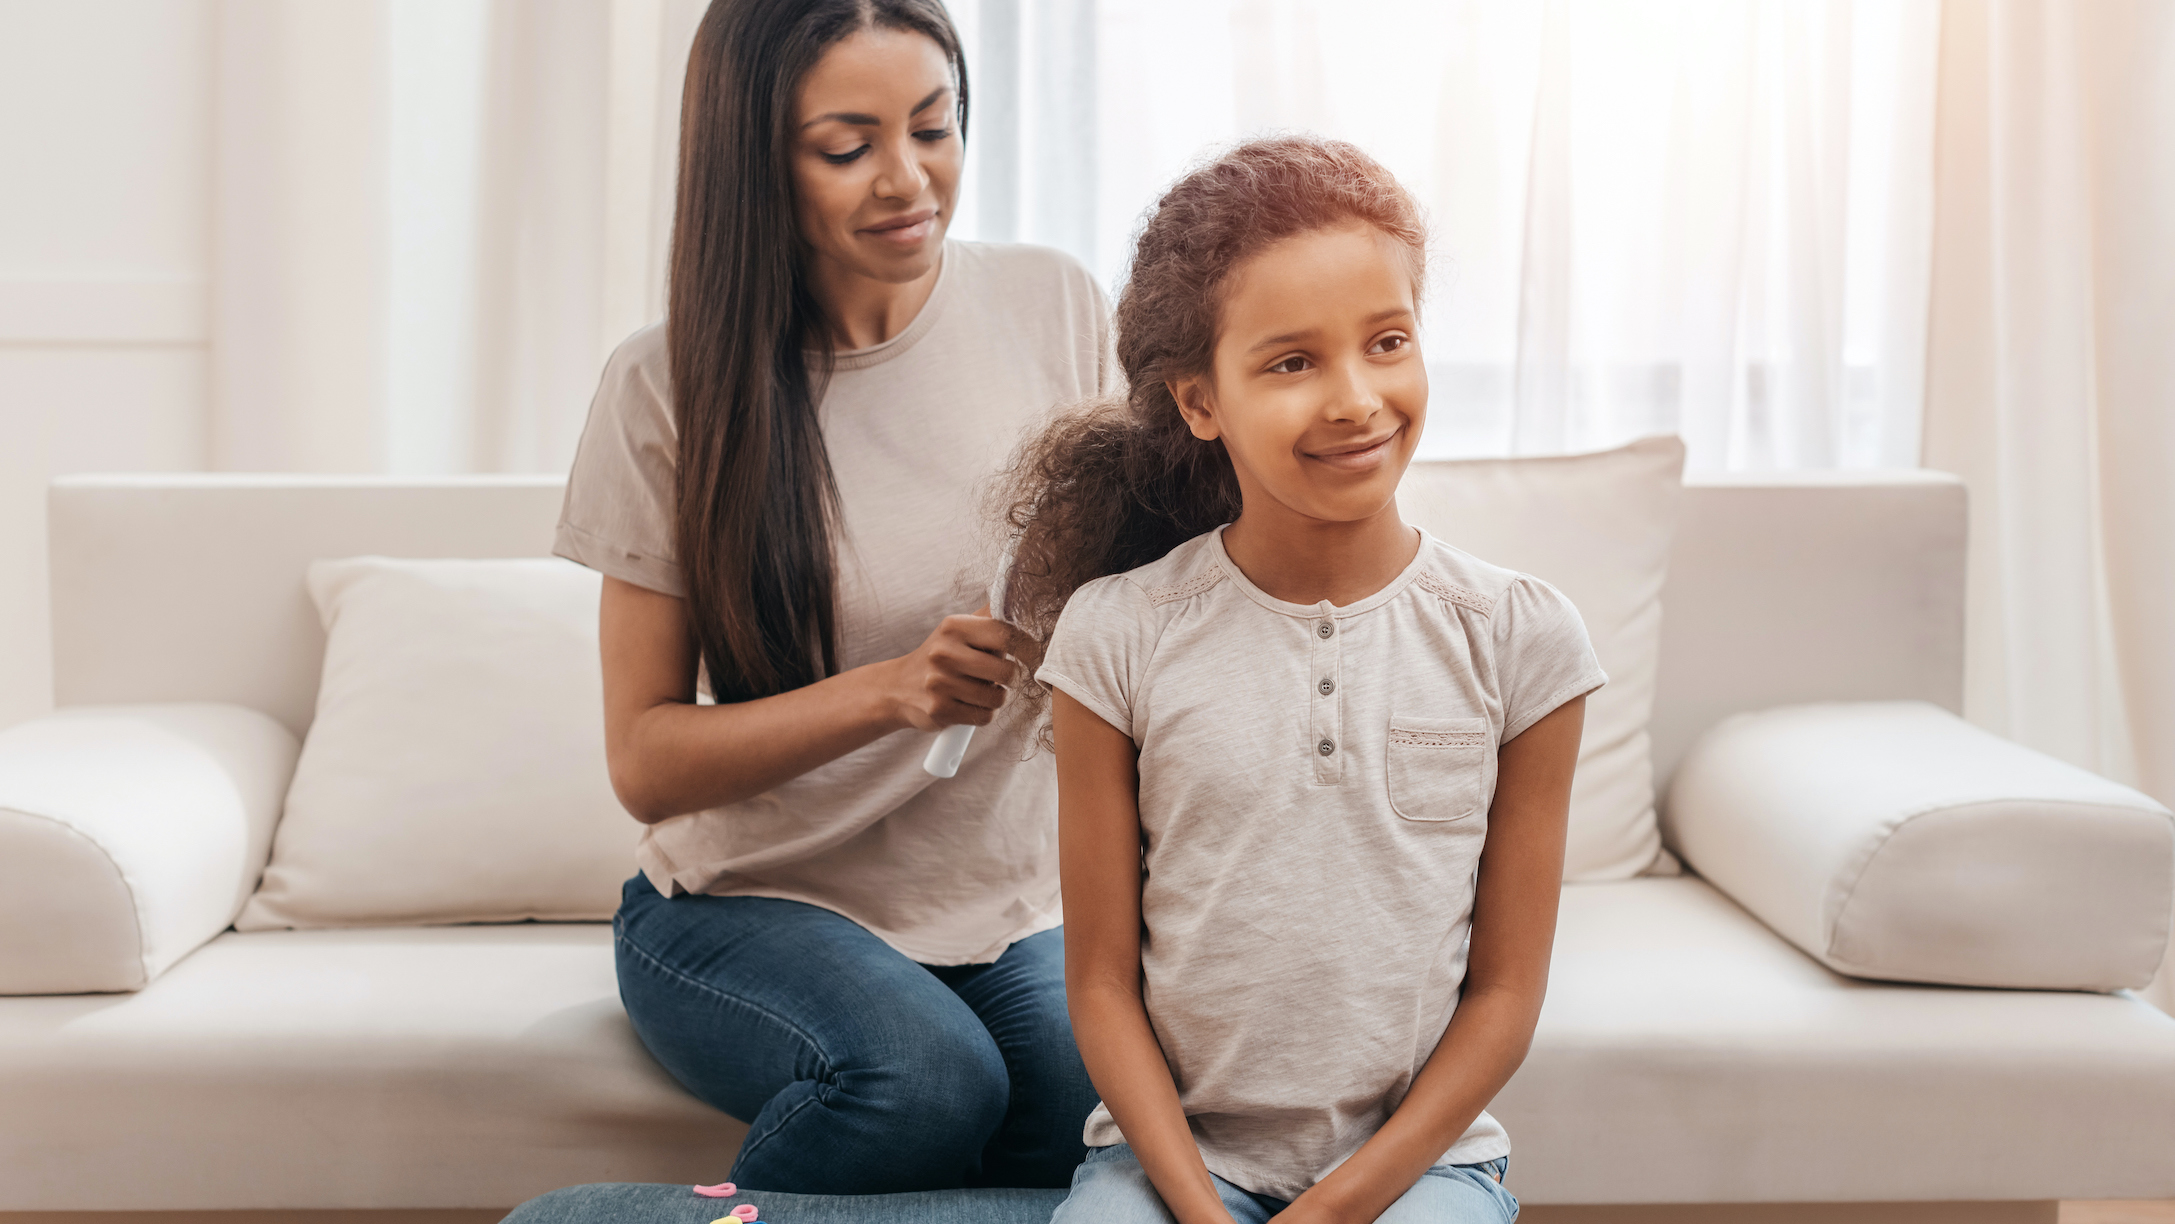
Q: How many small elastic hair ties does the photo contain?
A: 4